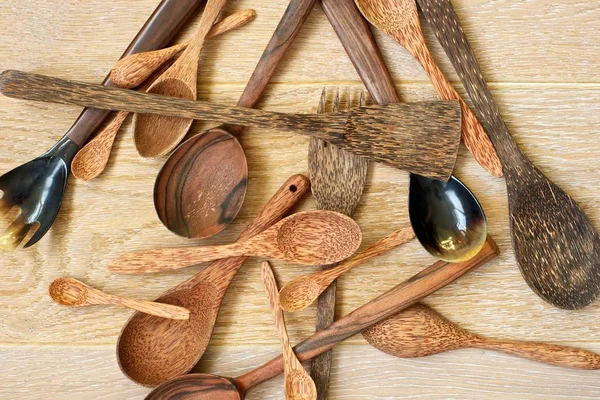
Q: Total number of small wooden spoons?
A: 5